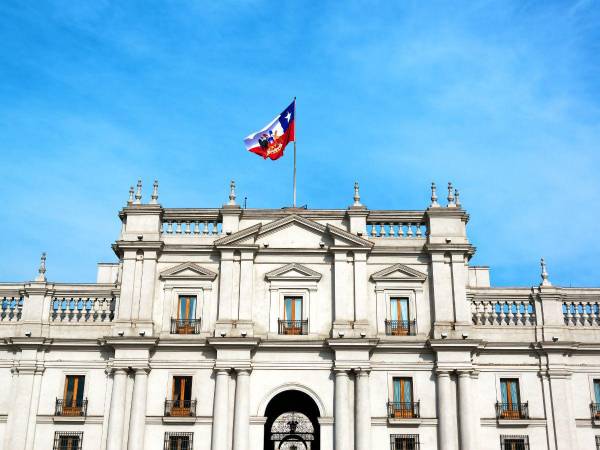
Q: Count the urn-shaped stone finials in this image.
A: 10